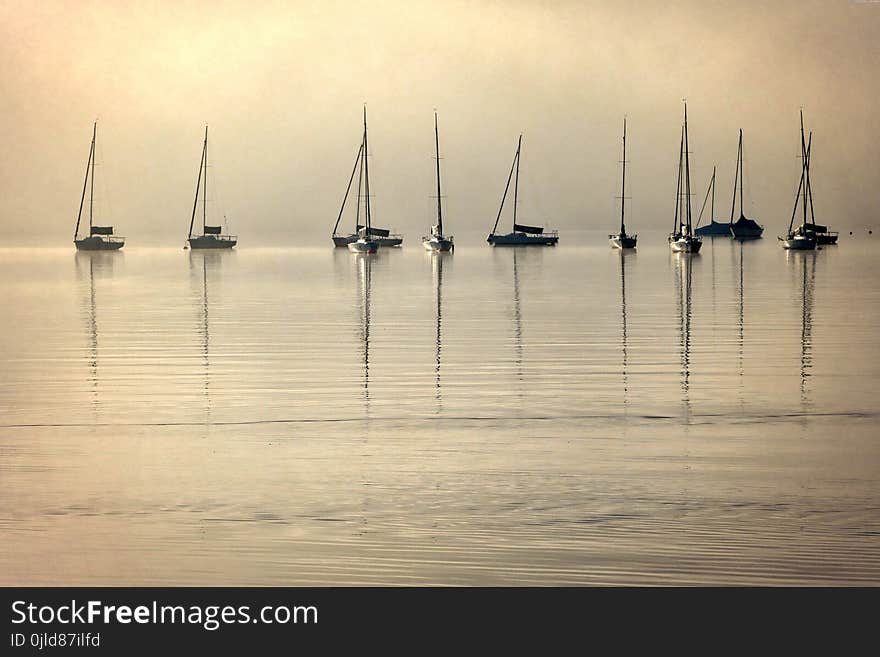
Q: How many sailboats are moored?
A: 12